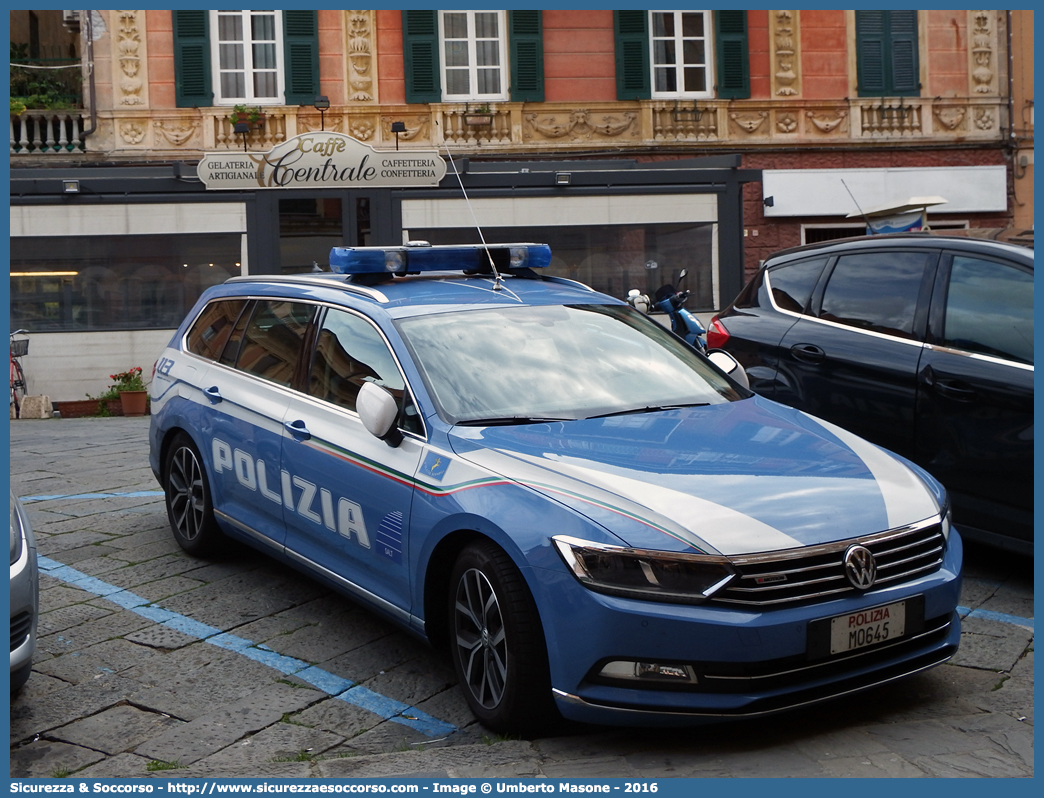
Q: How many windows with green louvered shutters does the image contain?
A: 4